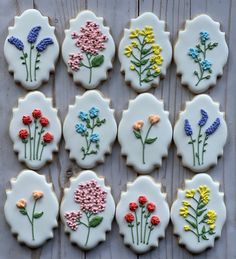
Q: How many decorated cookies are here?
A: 12